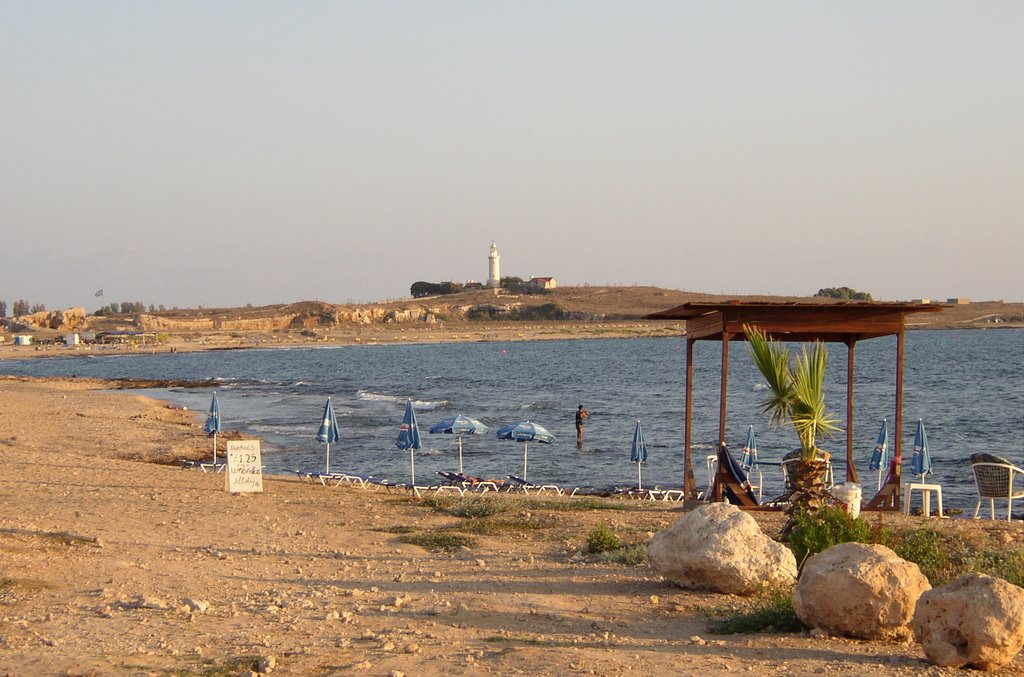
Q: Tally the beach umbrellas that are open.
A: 2